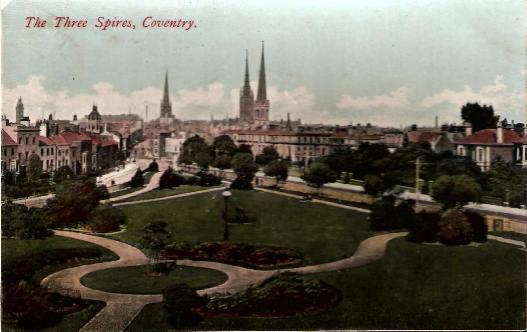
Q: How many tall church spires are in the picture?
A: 3